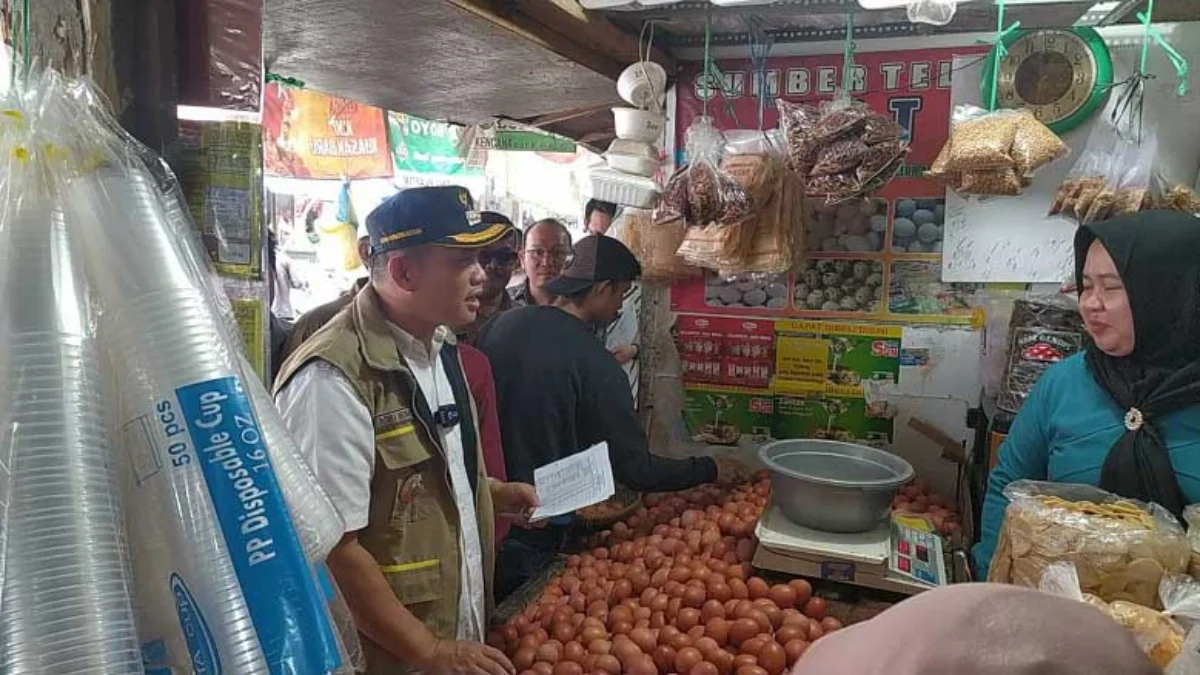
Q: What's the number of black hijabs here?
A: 1